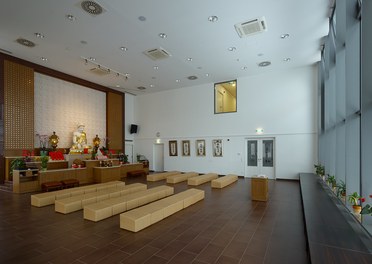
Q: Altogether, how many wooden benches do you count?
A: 8